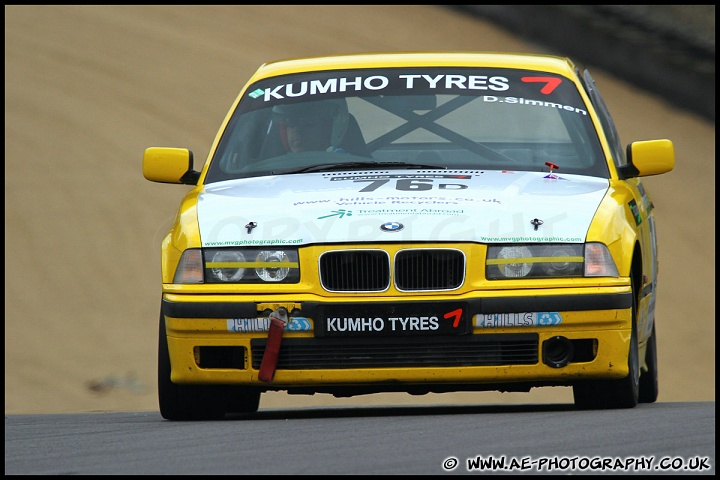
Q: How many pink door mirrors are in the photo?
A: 0